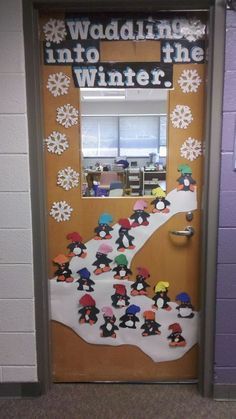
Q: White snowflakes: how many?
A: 10